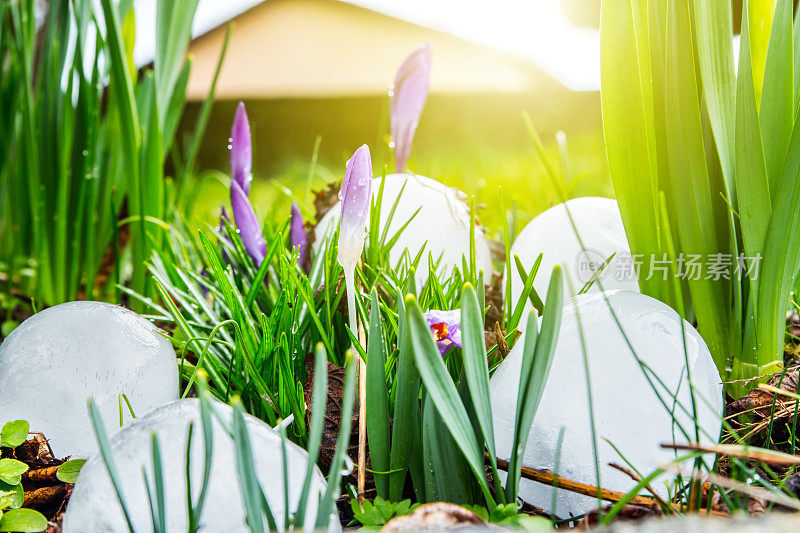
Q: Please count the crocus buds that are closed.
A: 5